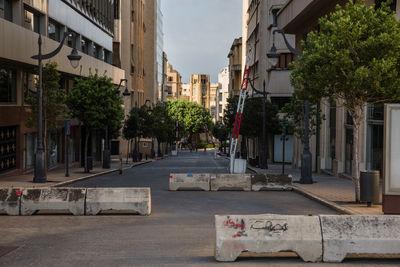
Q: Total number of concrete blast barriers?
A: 8